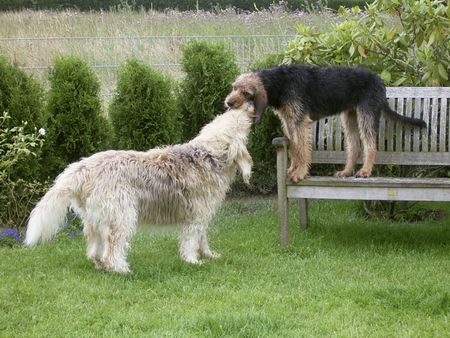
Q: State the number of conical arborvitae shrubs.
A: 5